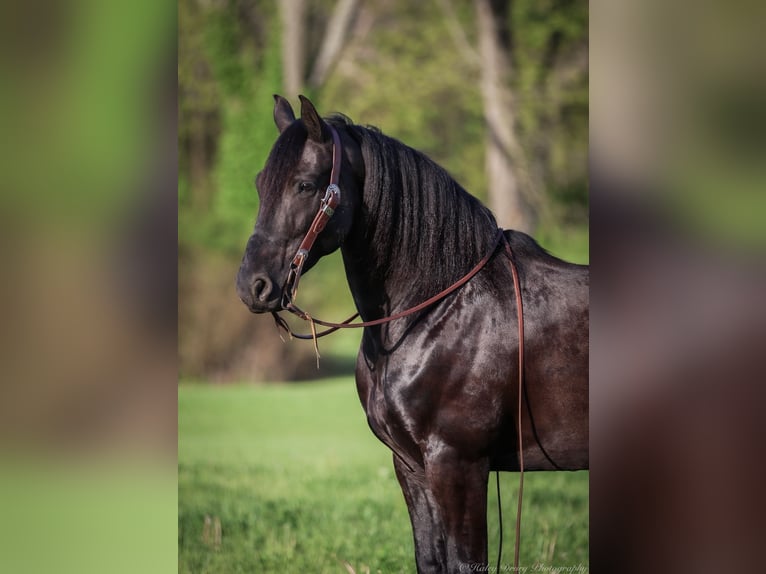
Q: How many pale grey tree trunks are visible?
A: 3